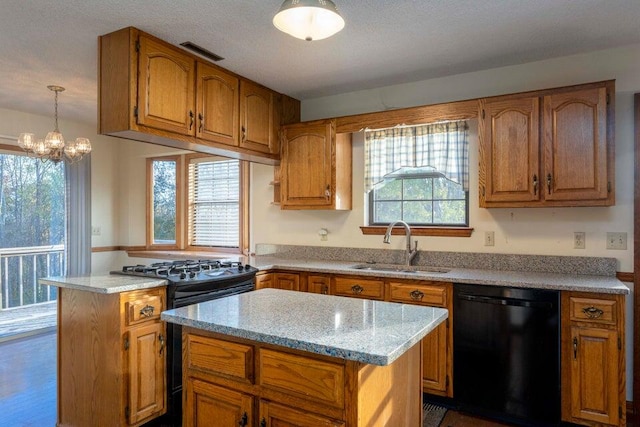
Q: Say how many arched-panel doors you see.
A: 6